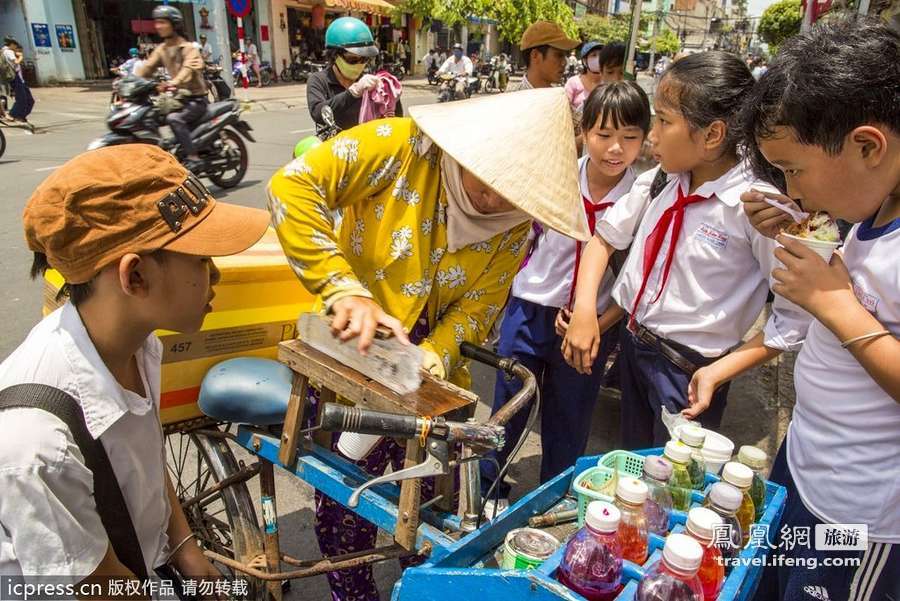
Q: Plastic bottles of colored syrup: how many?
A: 10